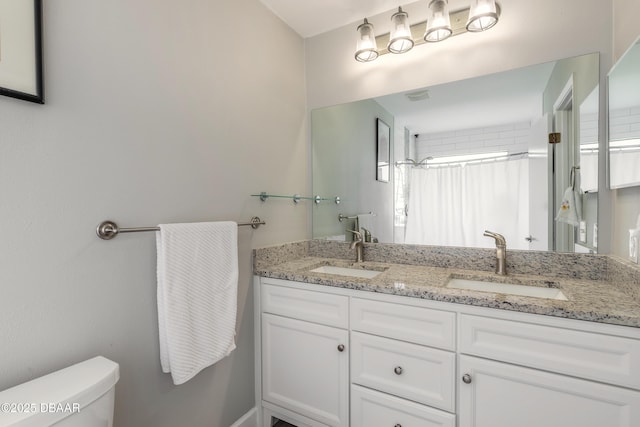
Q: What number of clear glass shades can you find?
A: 4